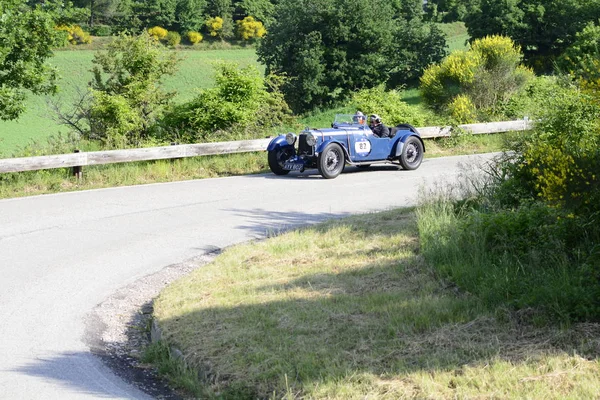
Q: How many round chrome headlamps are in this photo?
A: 2